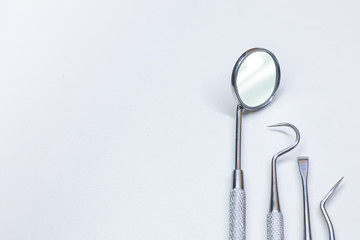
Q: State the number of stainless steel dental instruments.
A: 4